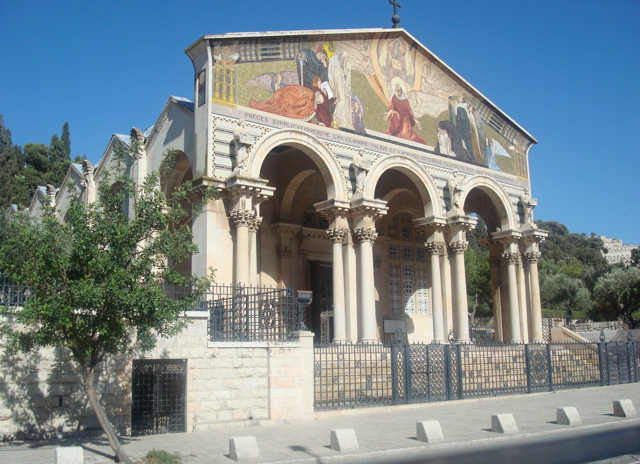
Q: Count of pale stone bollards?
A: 7